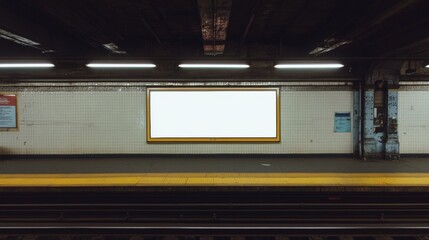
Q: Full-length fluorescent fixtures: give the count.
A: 3